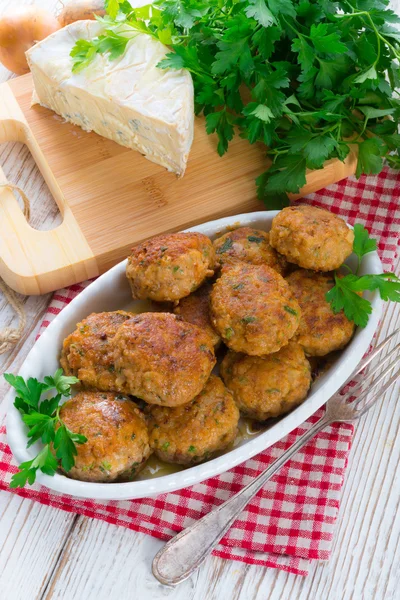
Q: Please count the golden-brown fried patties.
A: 11